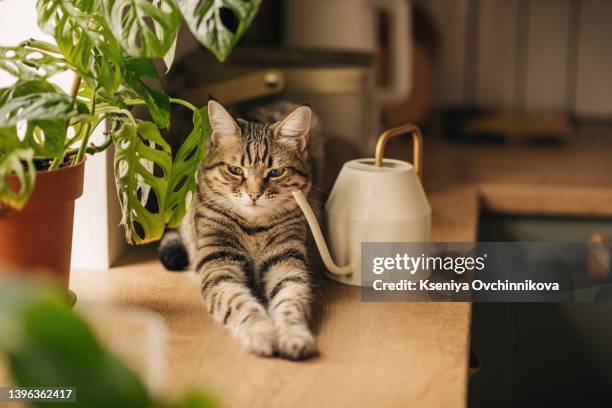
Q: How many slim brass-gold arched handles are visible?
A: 1